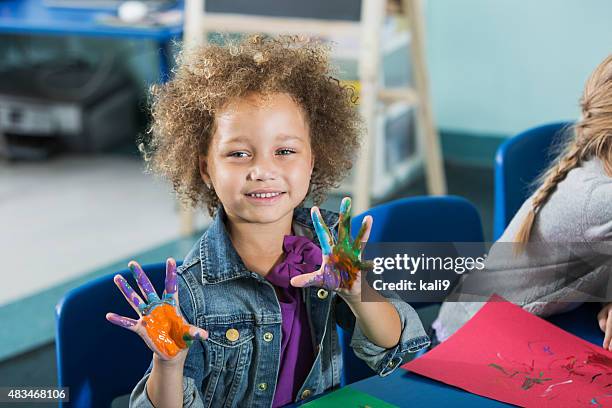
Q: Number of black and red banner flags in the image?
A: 0